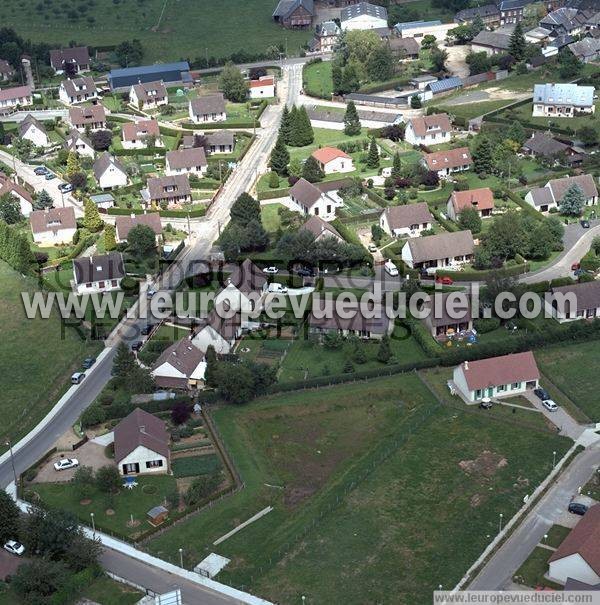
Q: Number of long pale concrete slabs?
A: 1